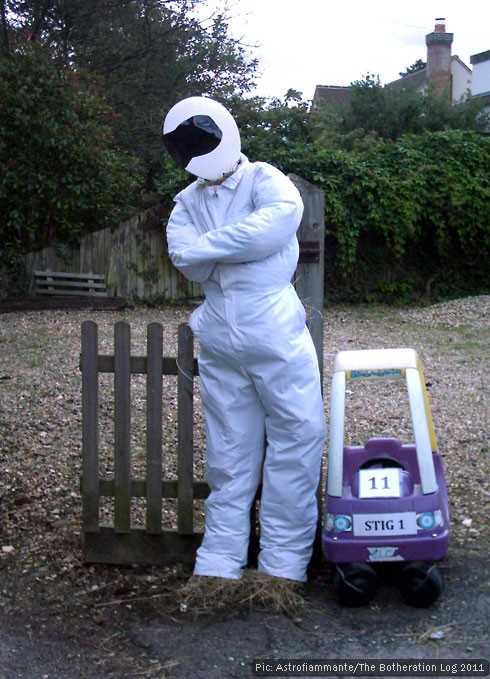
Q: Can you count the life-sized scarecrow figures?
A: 1